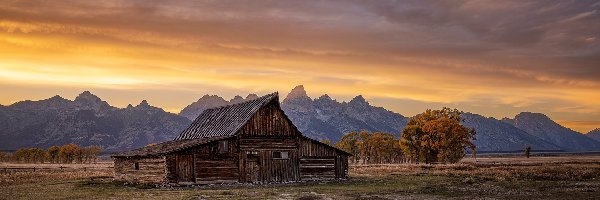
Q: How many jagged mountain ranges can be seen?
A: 1